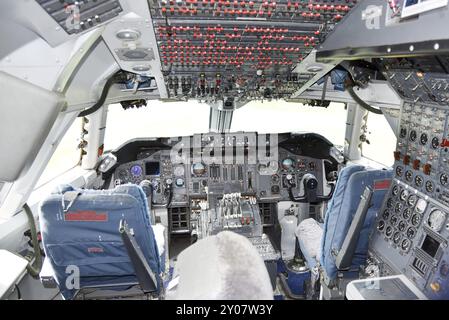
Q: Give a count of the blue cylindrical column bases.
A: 1